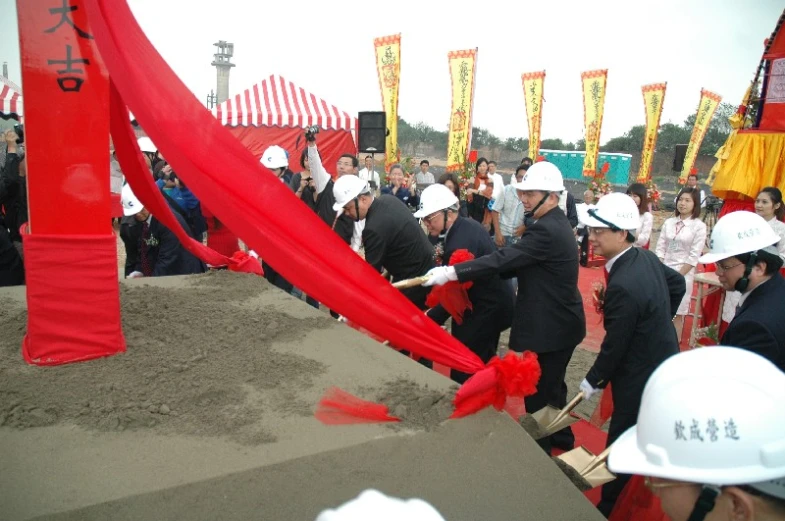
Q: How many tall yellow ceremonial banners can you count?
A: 6